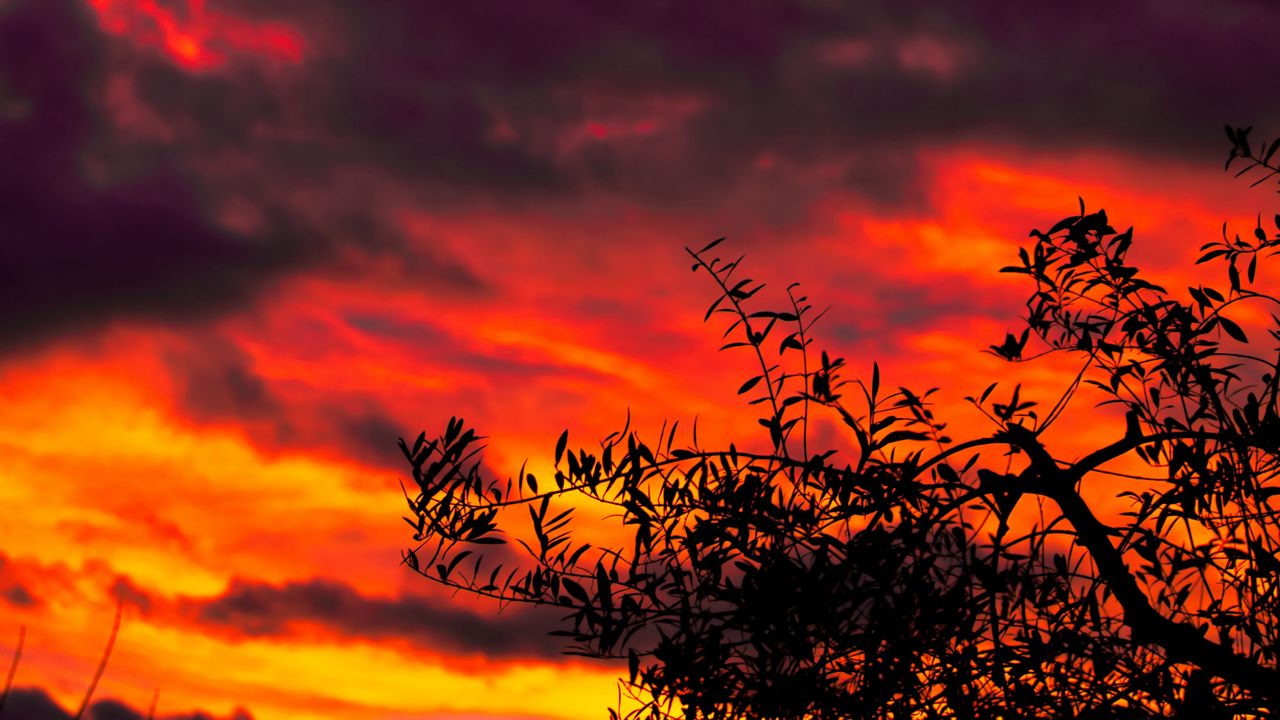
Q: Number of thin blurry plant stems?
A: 3